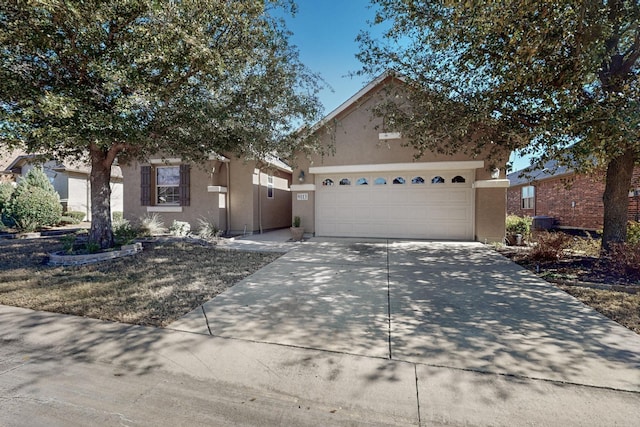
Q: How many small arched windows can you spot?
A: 8